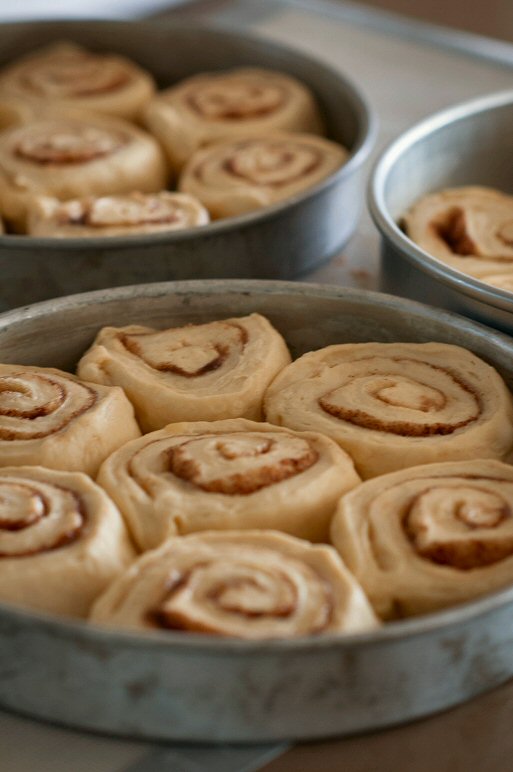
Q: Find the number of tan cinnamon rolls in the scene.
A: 13